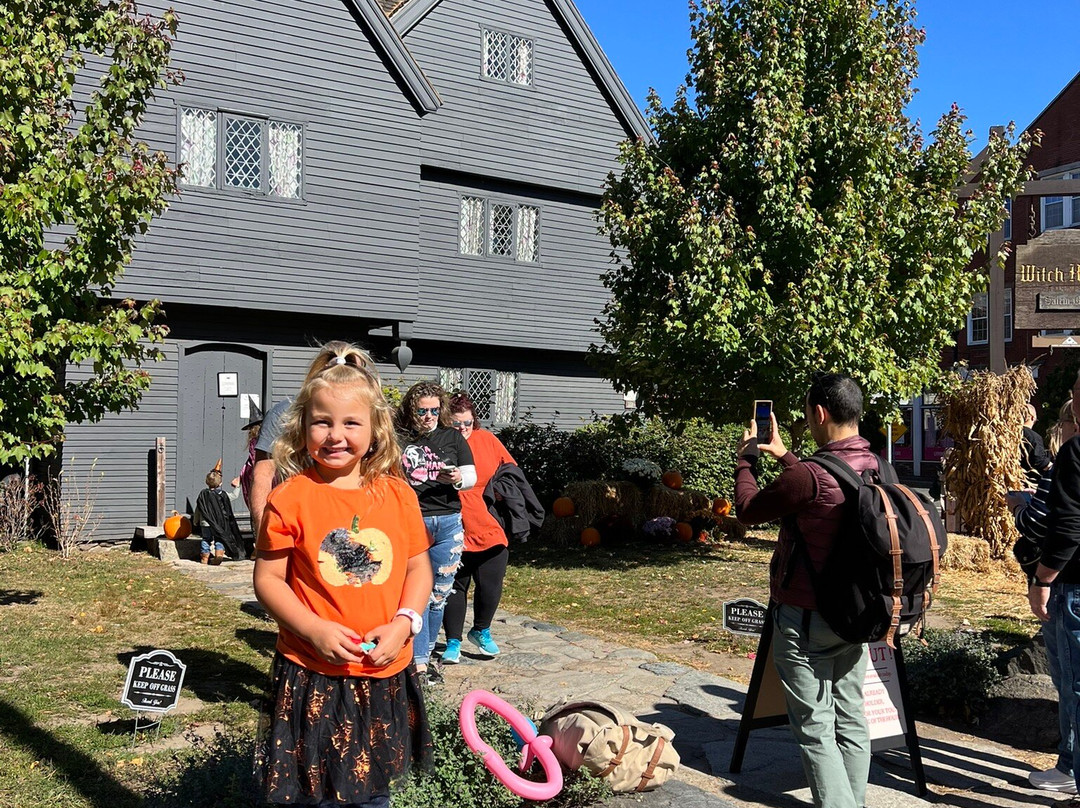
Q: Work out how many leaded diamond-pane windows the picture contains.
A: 4